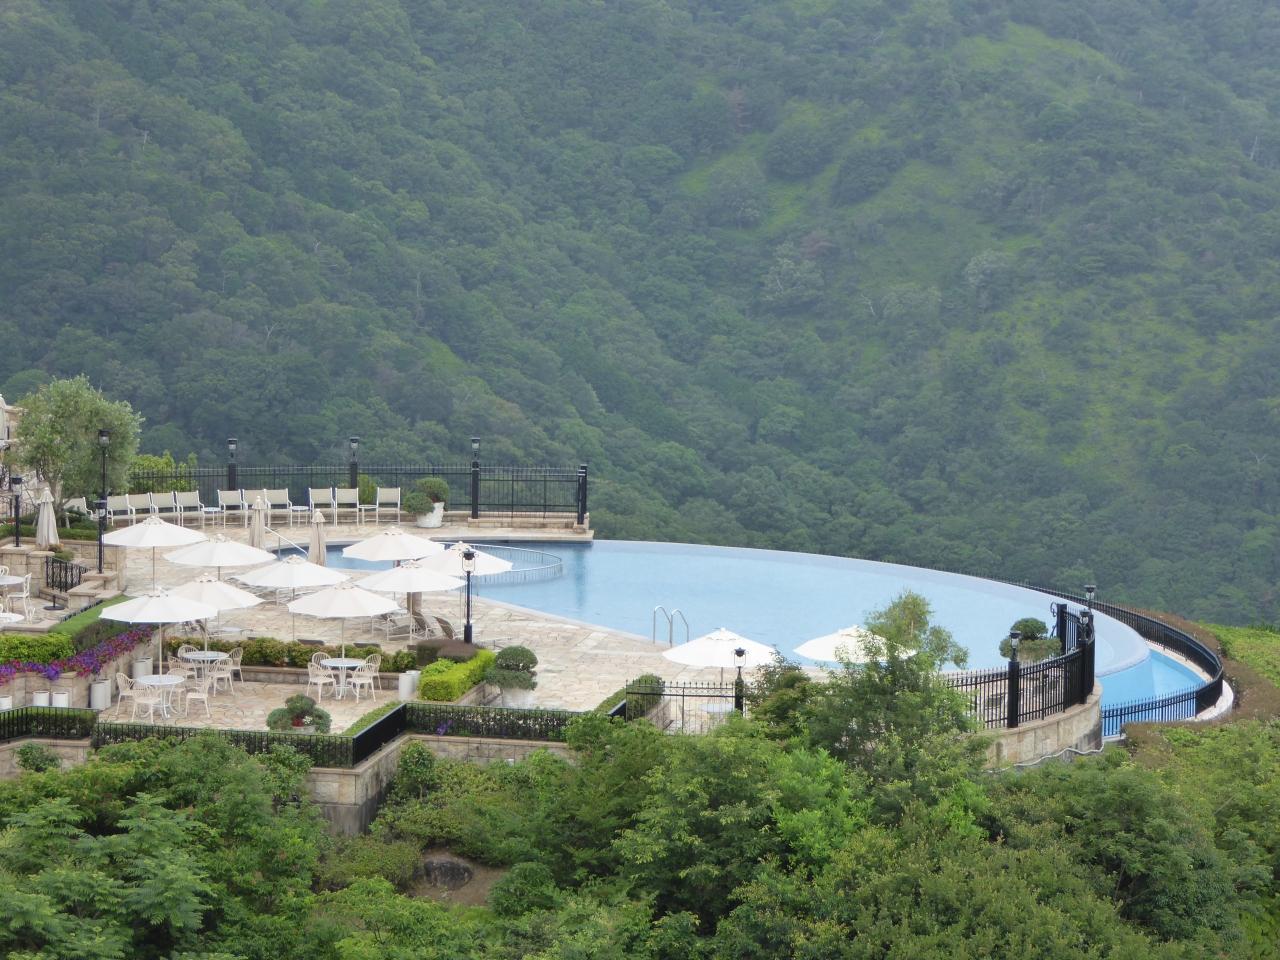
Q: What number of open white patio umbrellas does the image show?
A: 11